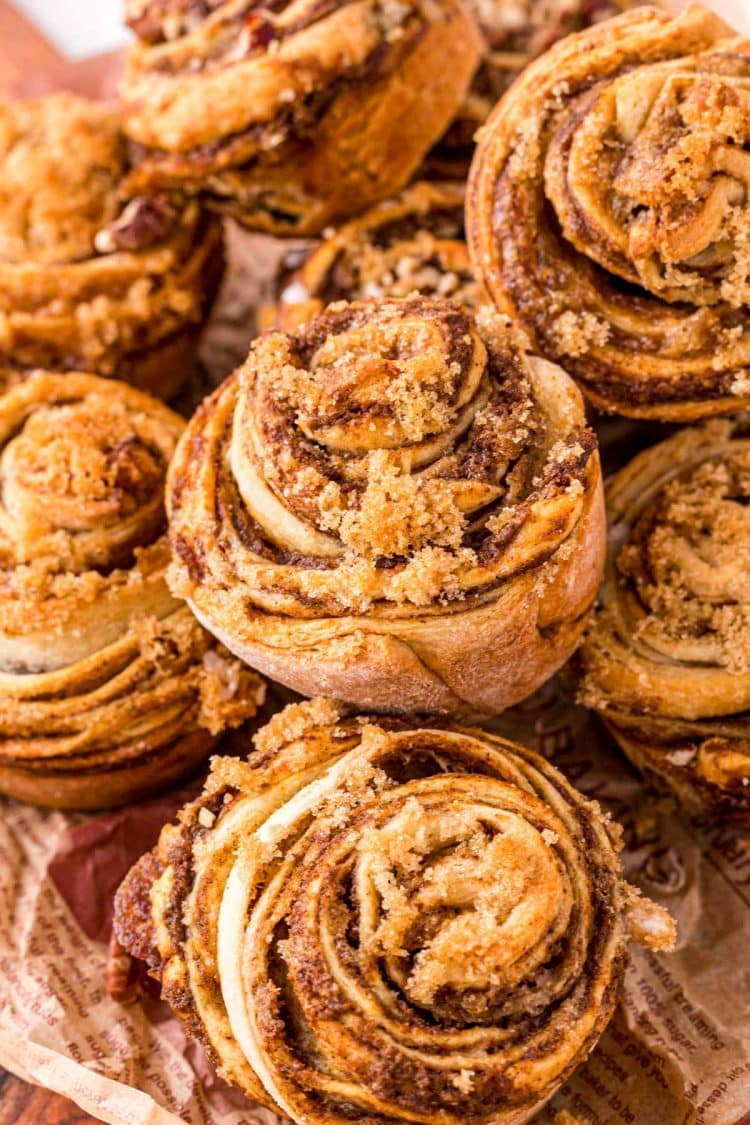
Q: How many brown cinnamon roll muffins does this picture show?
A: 9